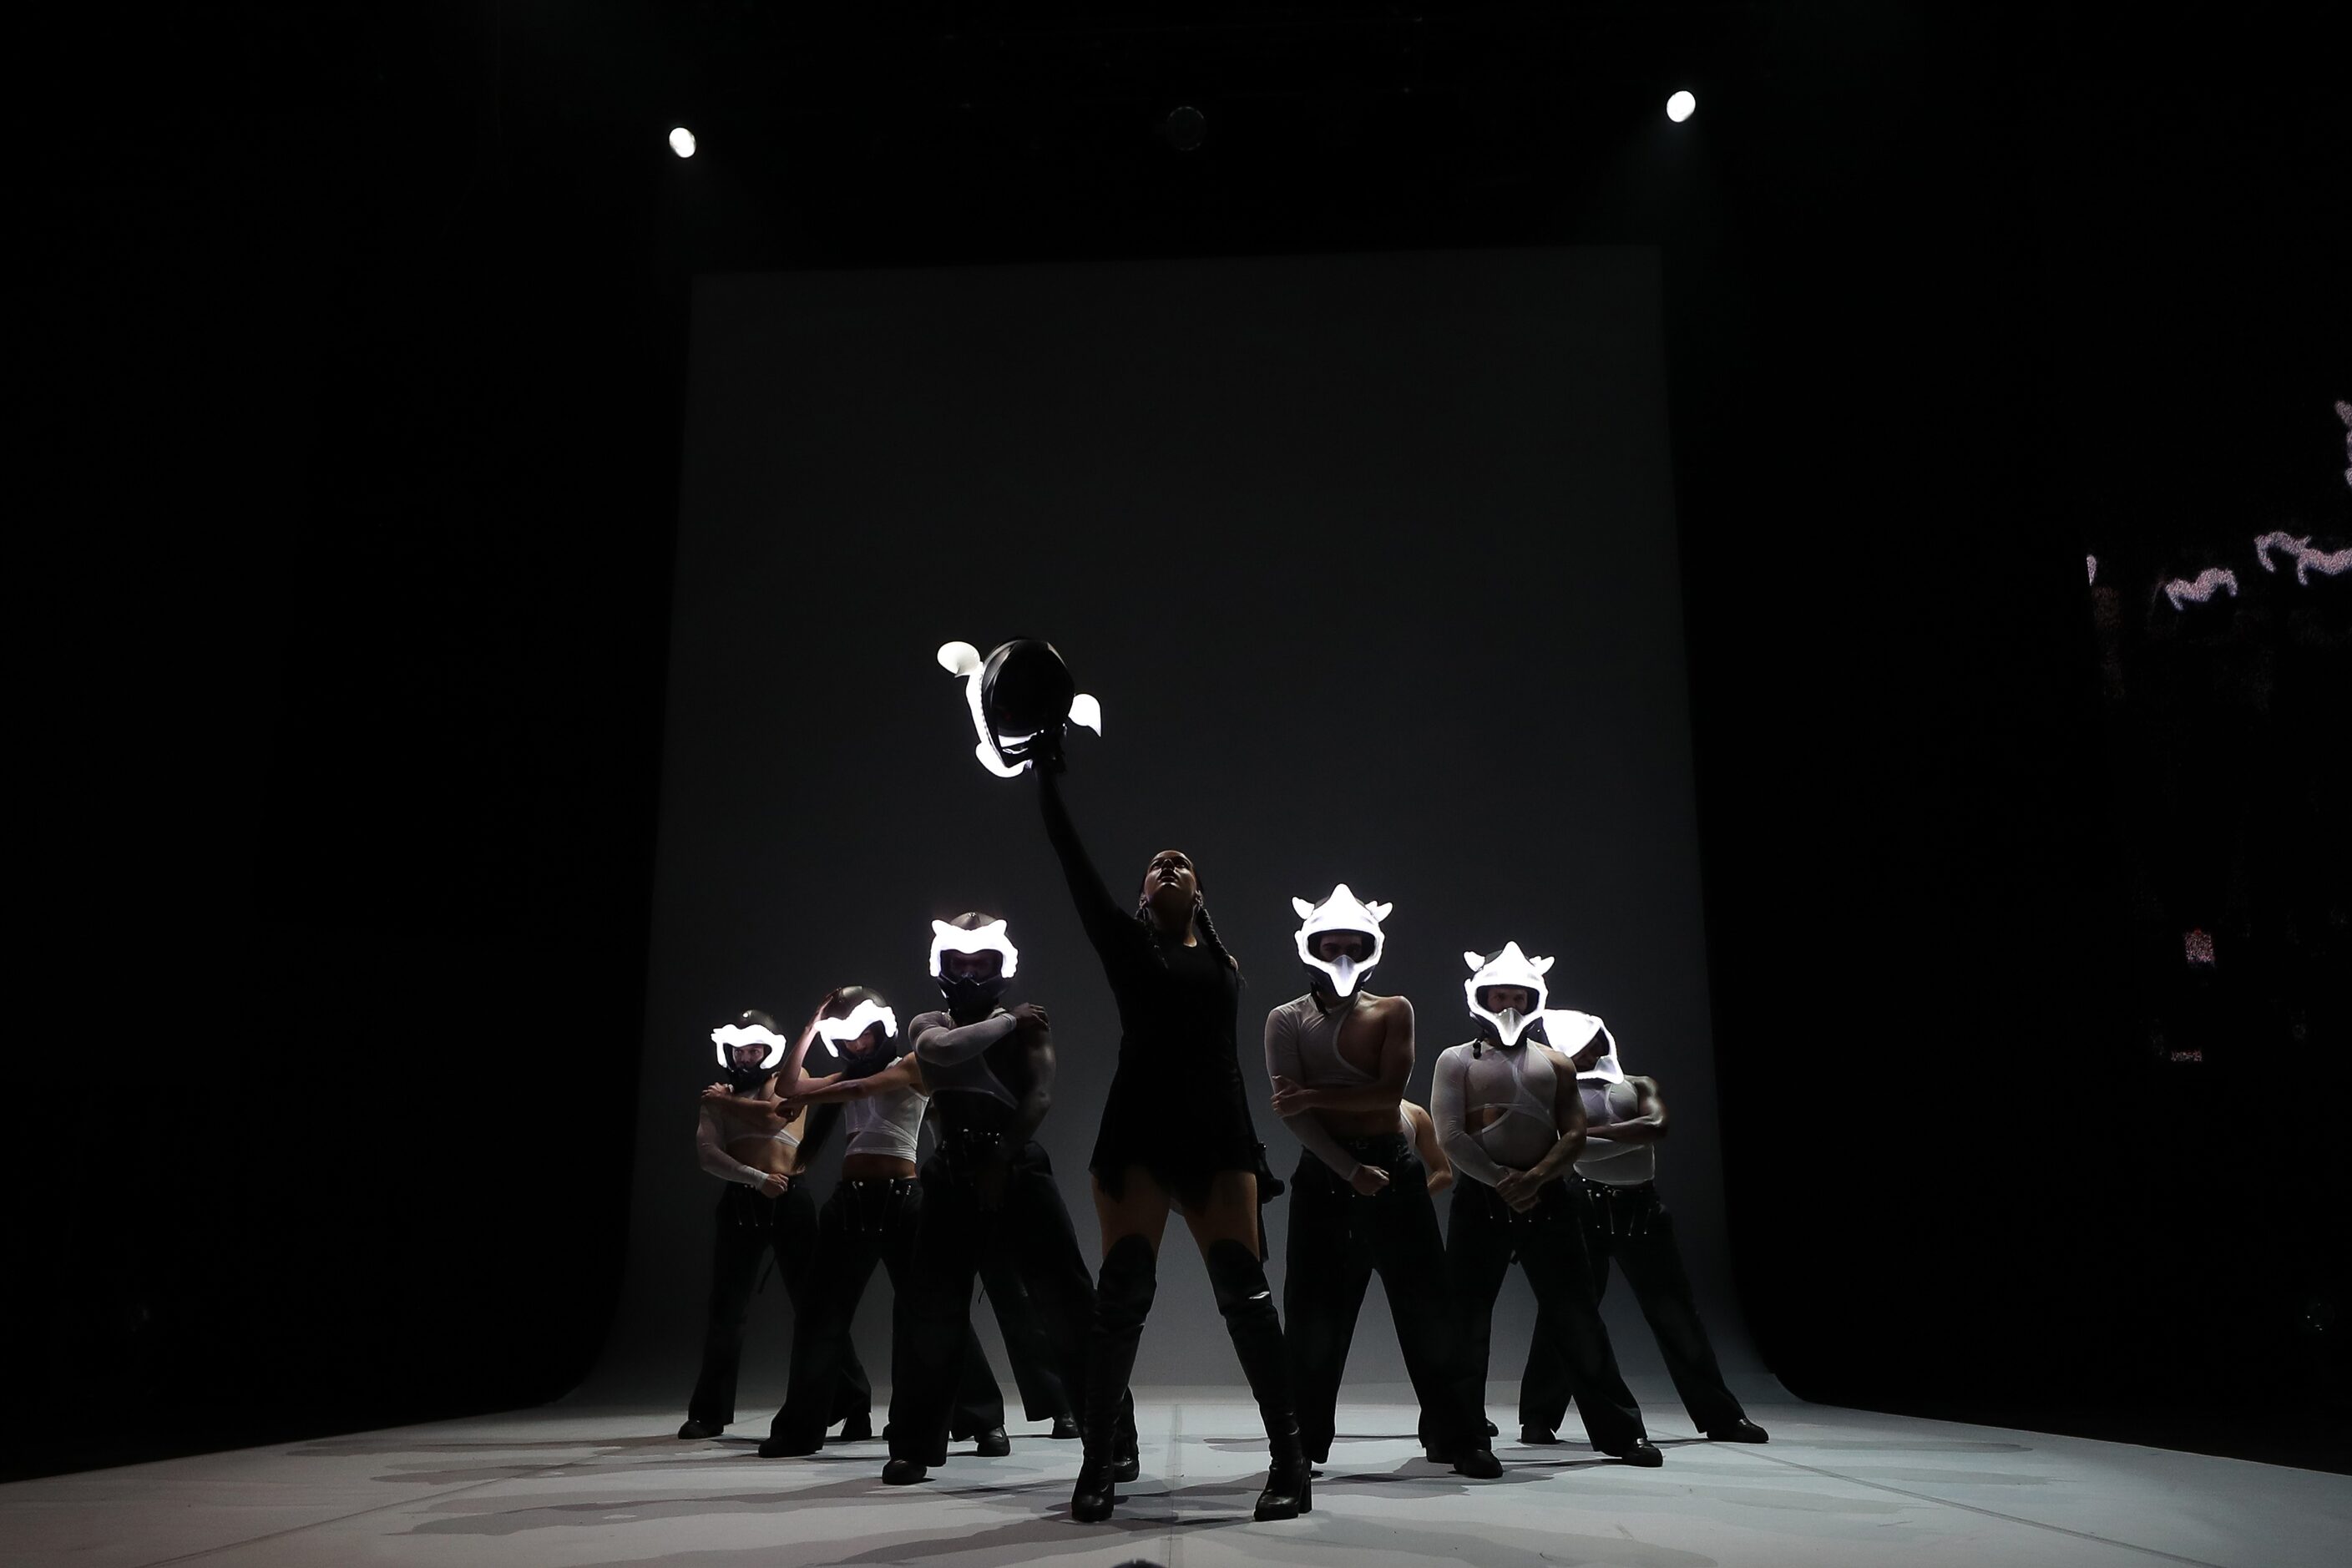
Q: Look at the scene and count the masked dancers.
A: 6